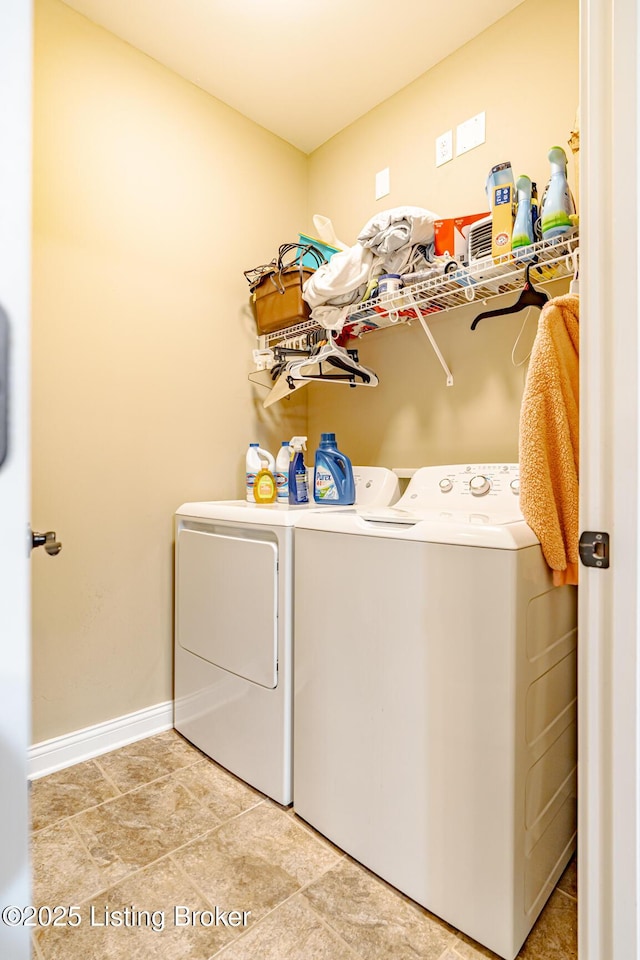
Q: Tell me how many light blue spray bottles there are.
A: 2